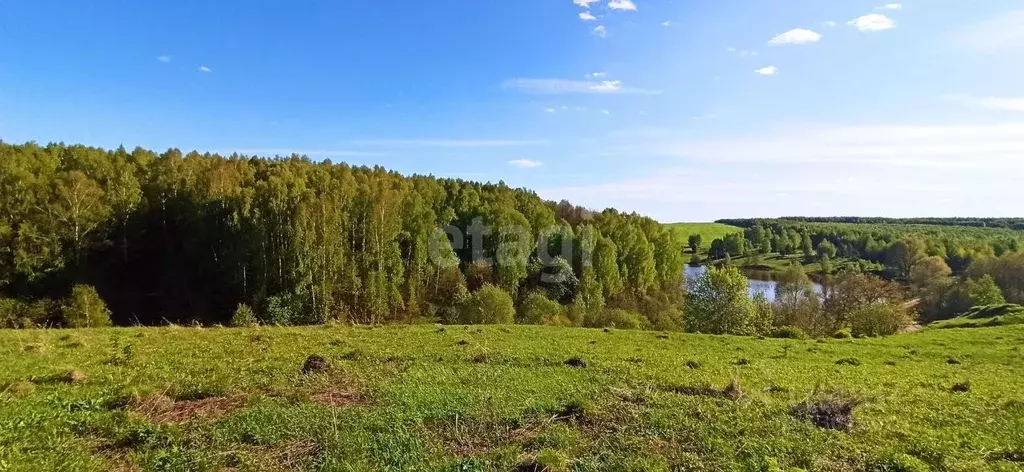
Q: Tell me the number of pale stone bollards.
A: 0